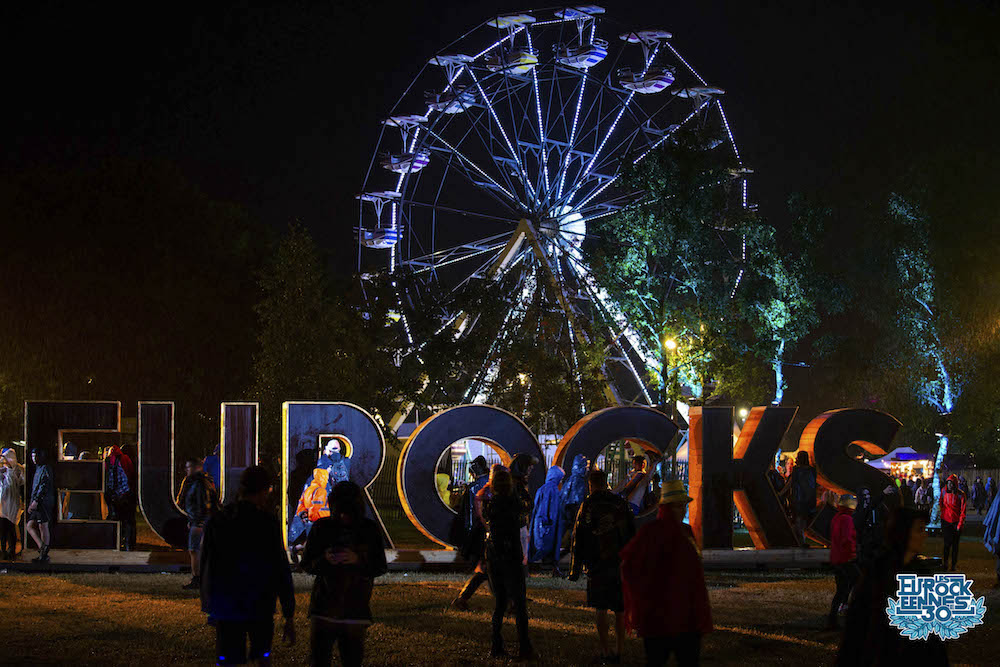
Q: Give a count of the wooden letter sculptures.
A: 7